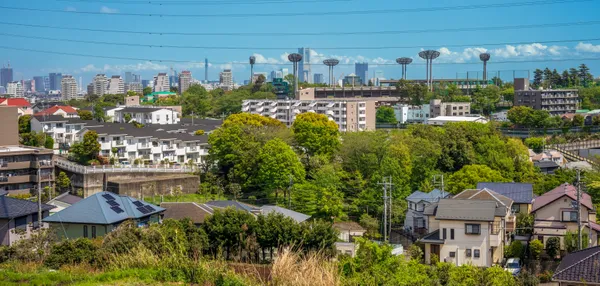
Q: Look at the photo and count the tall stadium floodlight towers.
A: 6